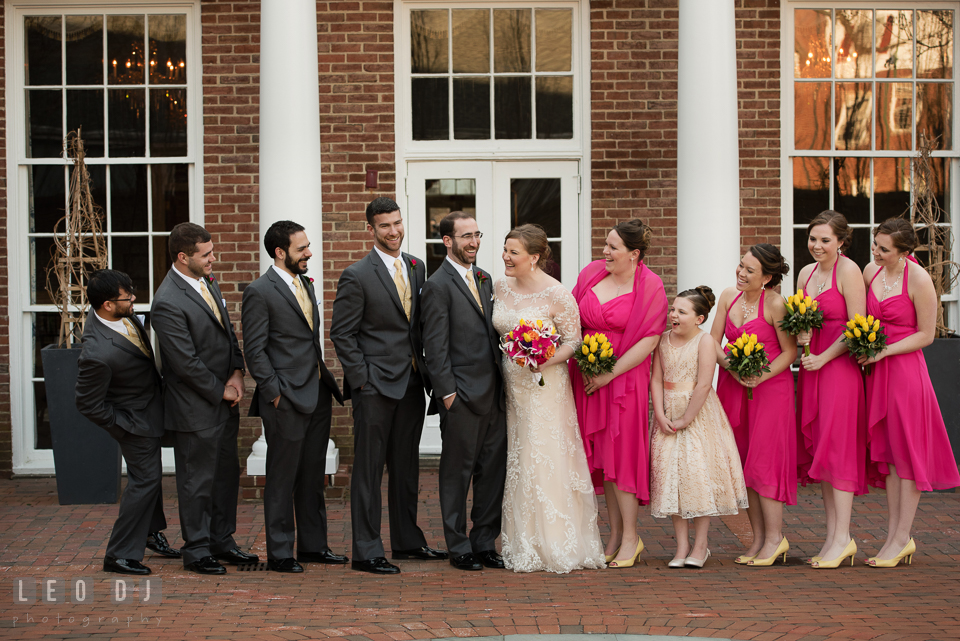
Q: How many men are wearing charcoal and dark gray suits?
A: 5